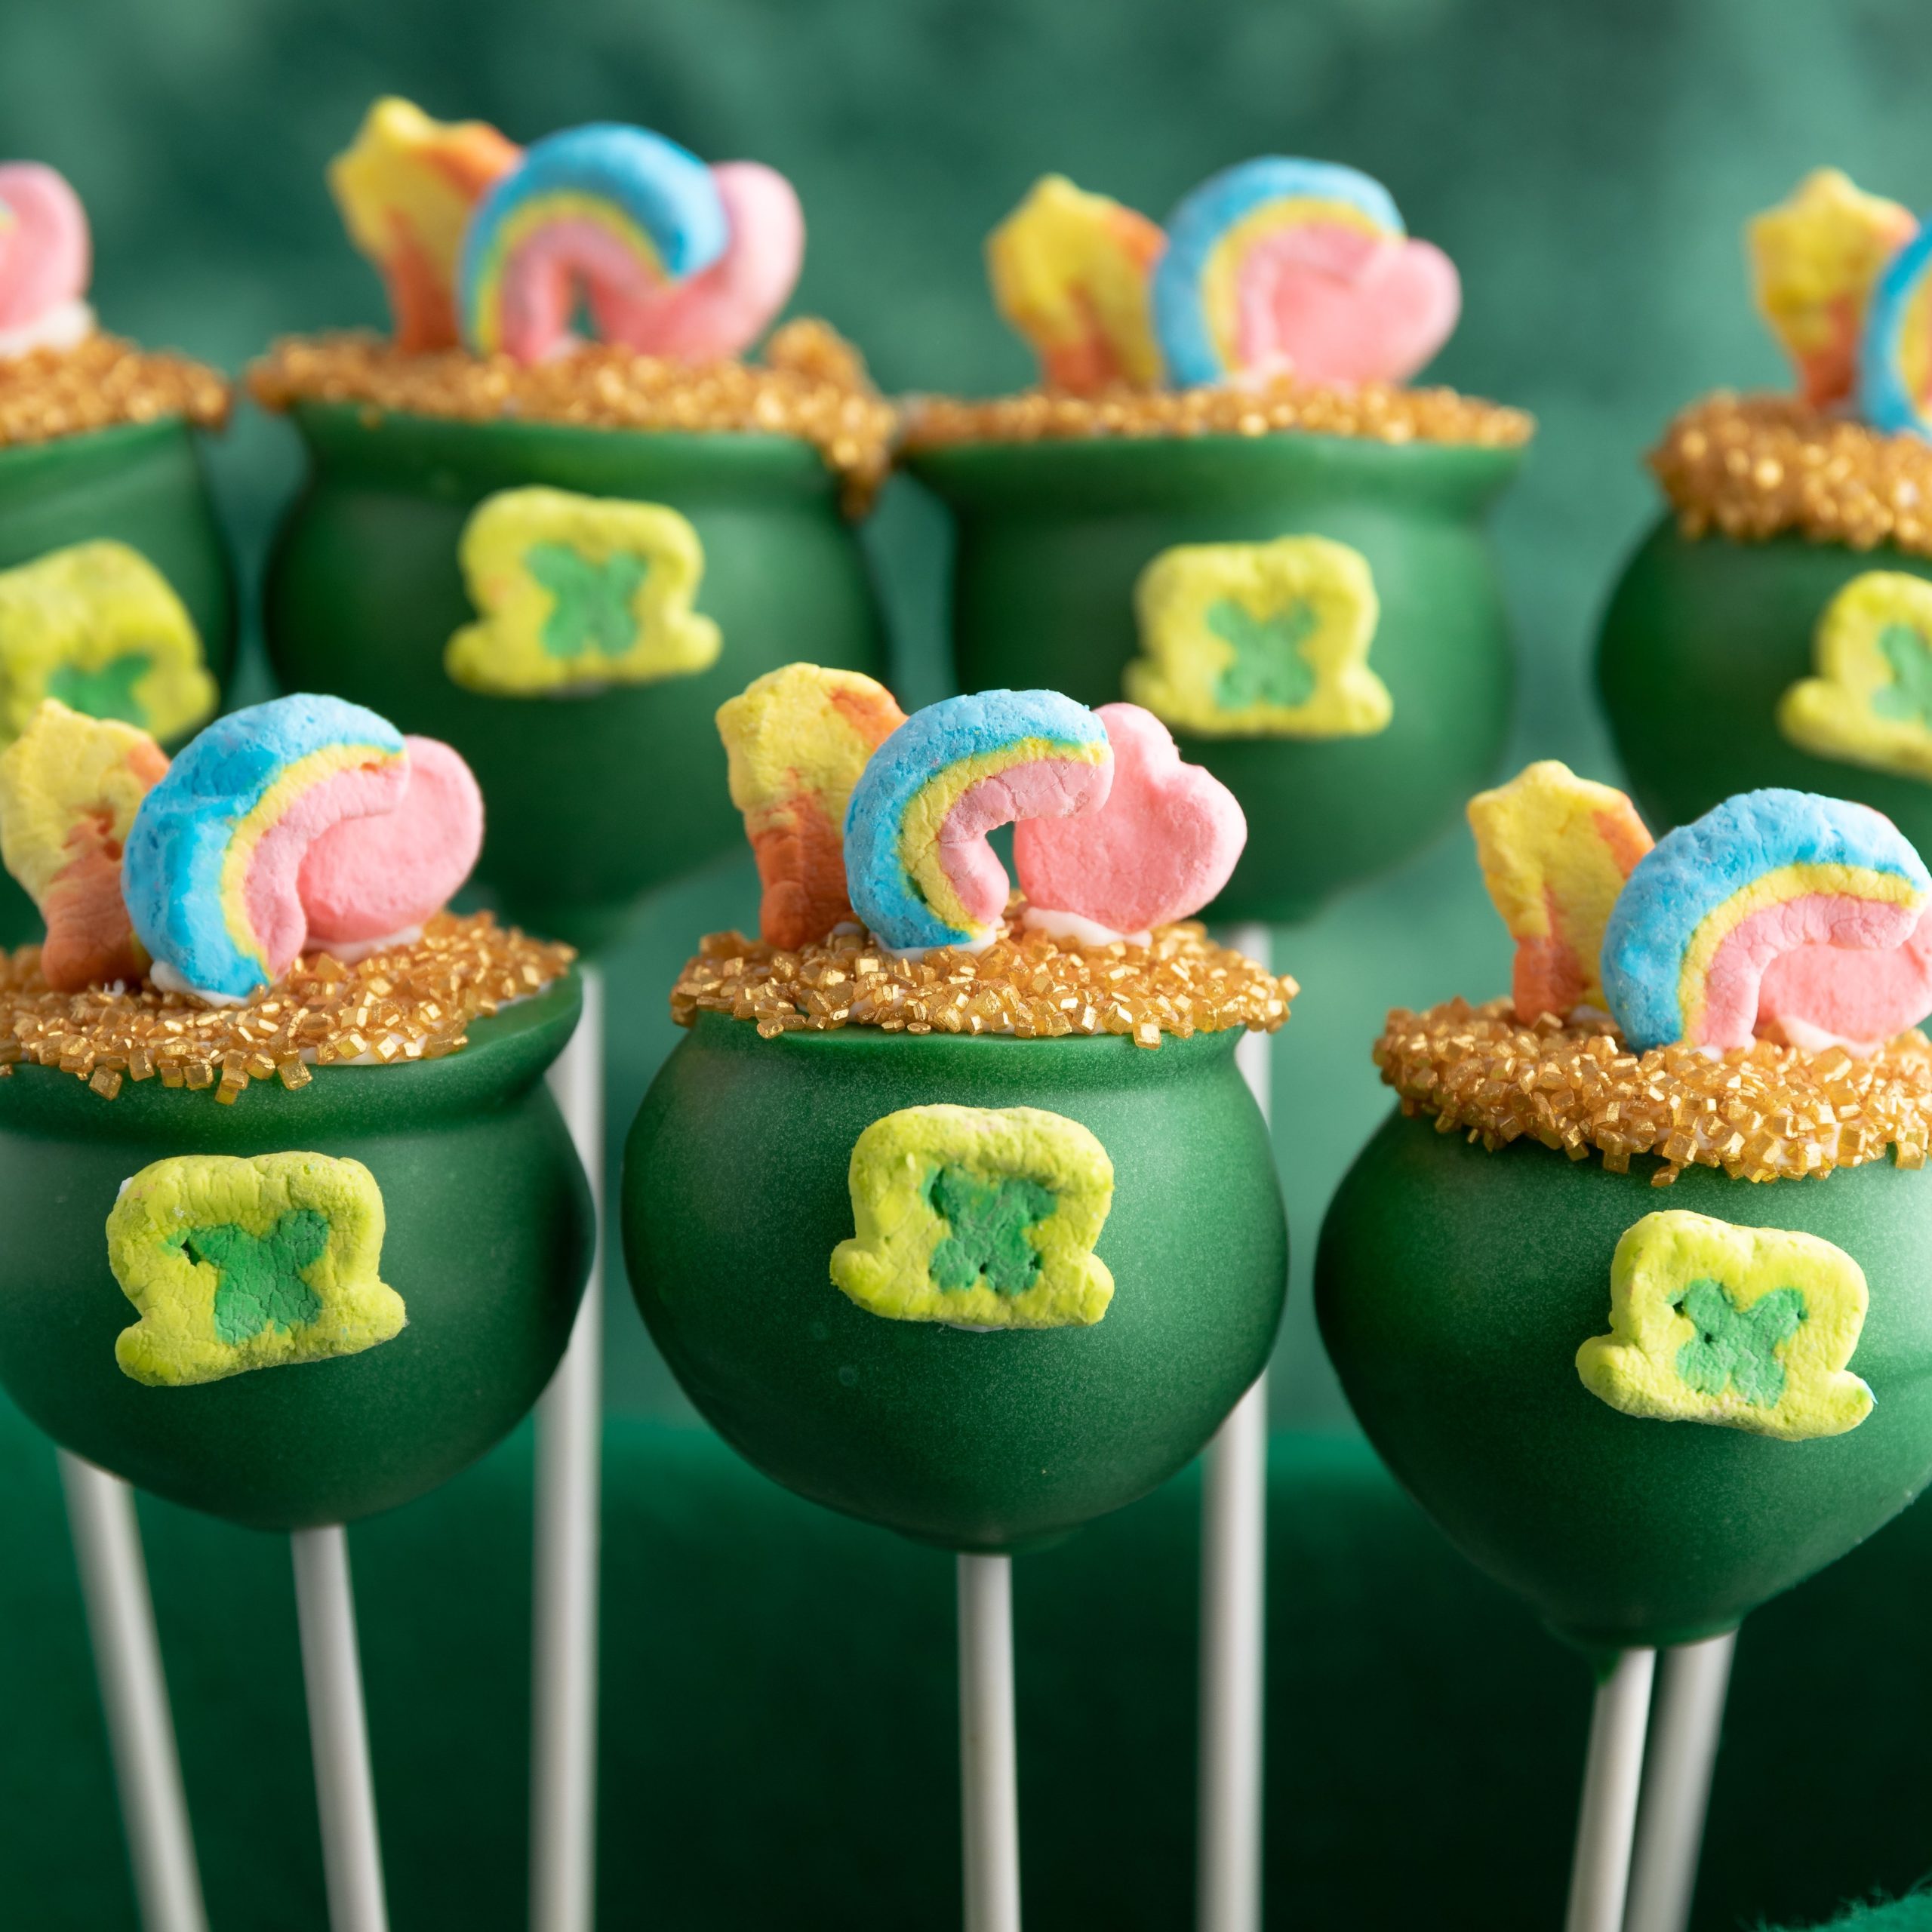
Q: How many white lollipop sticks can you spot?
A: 7